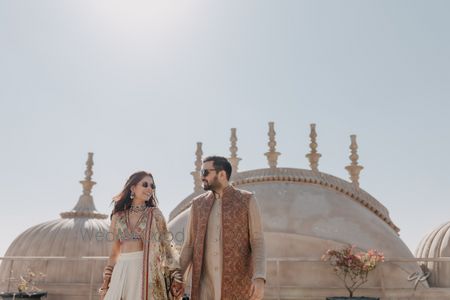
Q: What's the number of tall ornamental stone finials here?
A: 6